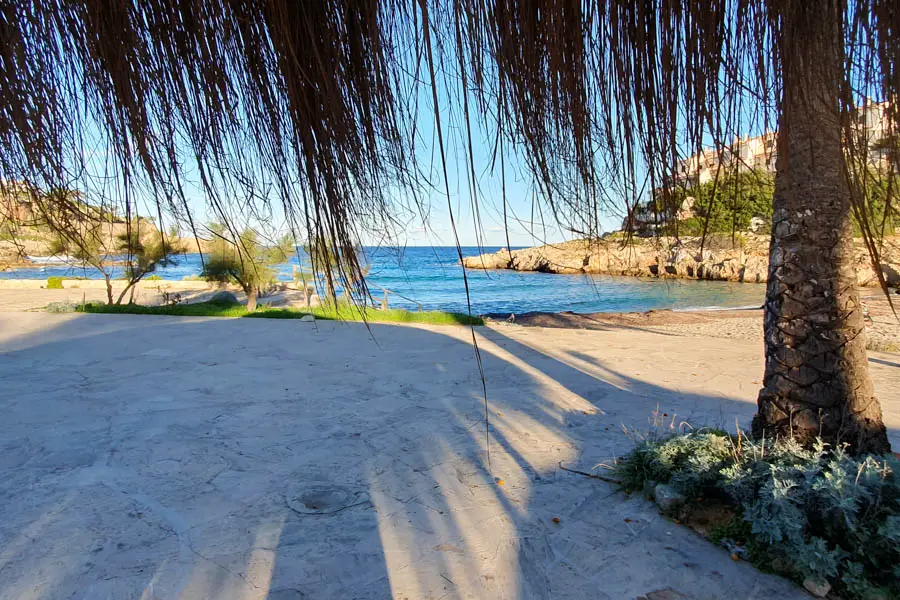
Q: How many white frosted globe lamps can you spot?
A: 0